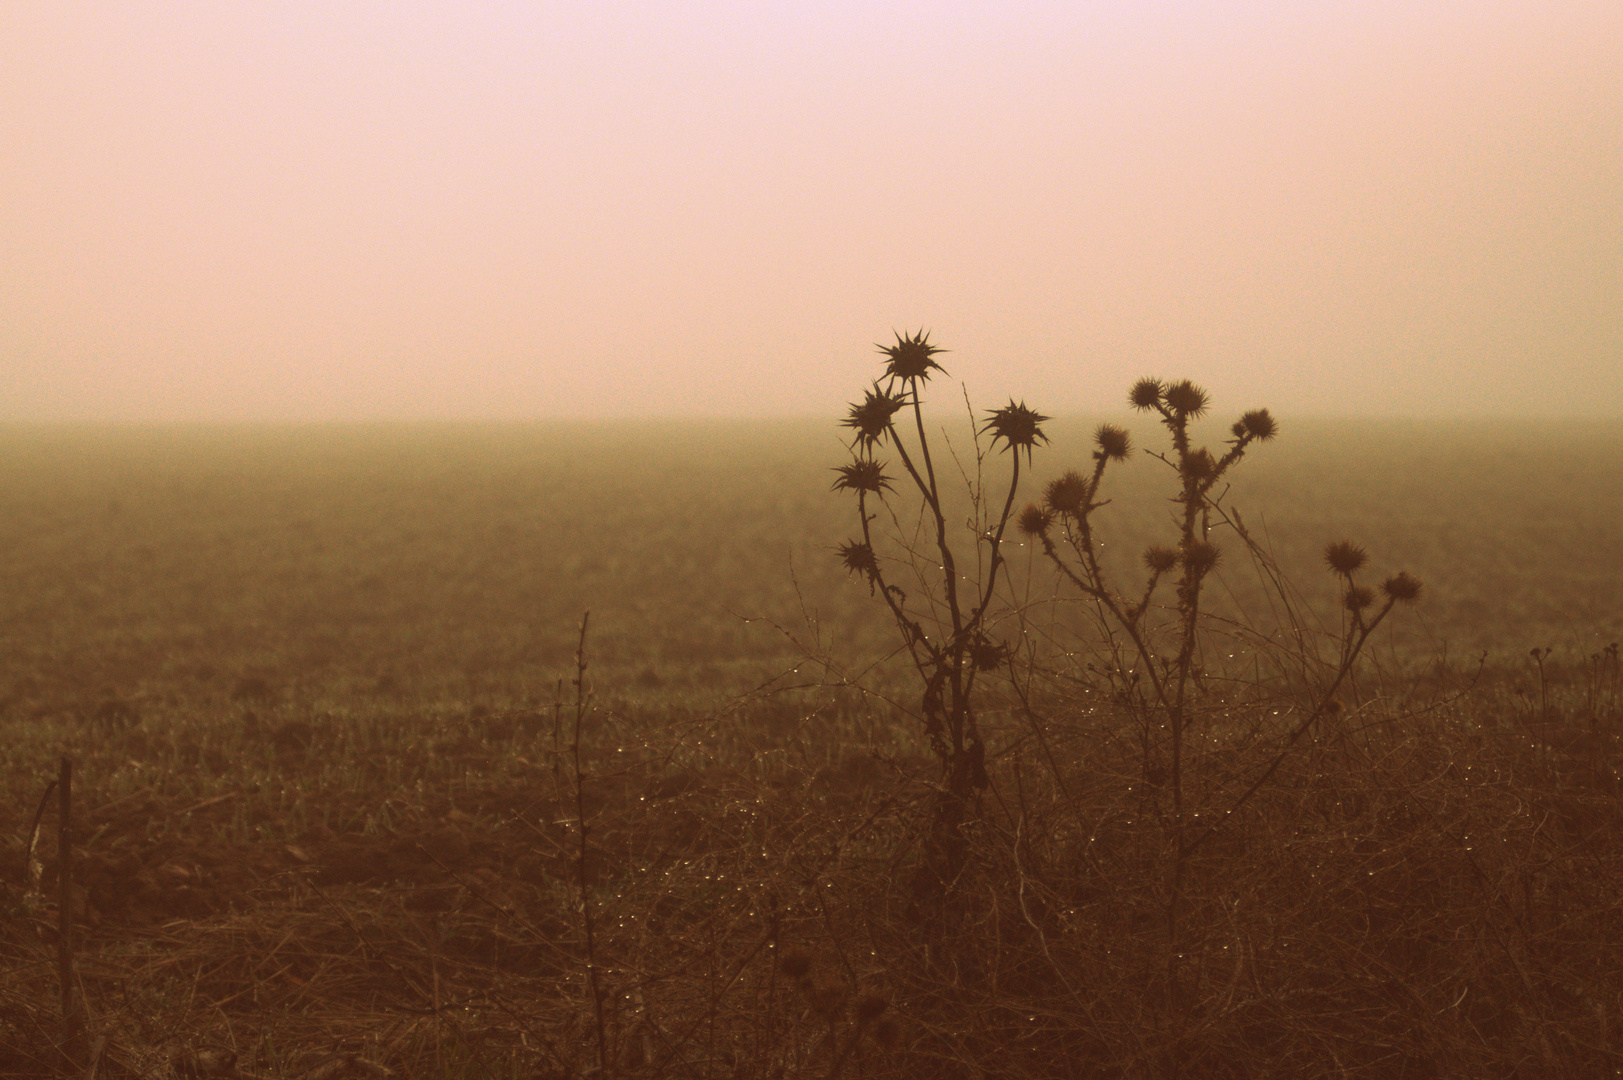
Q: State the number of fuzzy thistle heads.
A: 12